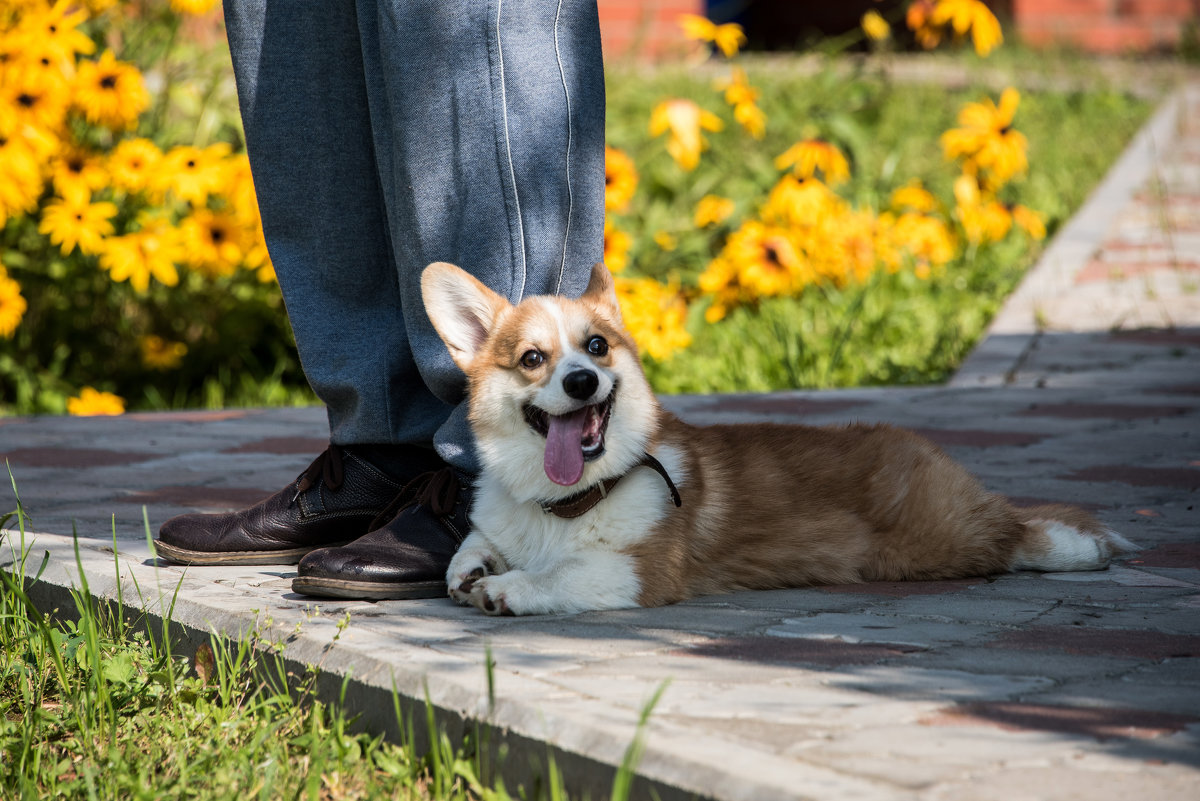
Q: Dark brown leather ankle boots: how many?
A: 2